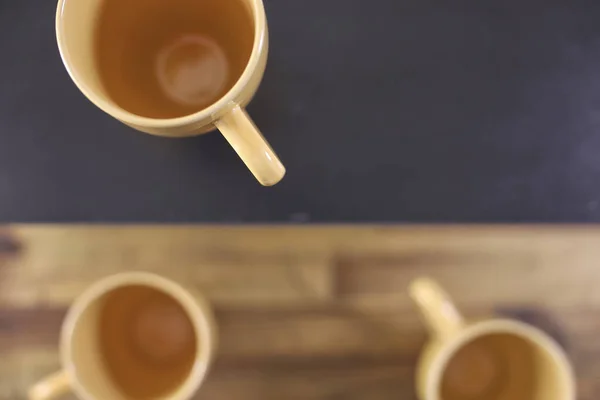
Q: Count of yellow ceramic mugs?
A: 3